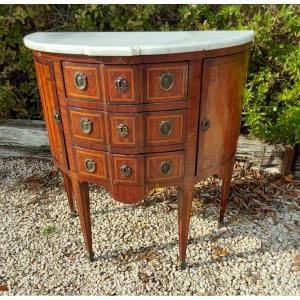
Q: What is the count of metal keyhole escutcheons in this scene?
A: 5